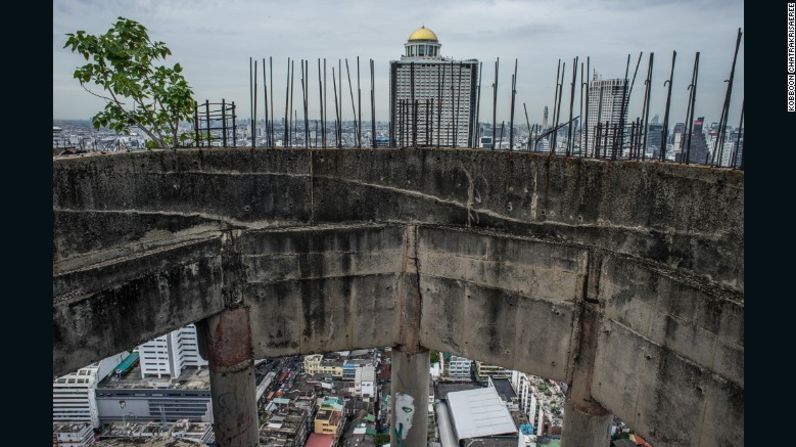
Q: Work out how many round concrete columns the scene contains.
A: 3